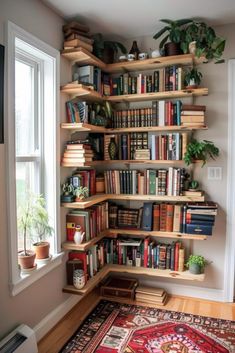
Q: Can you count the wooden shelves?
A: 7